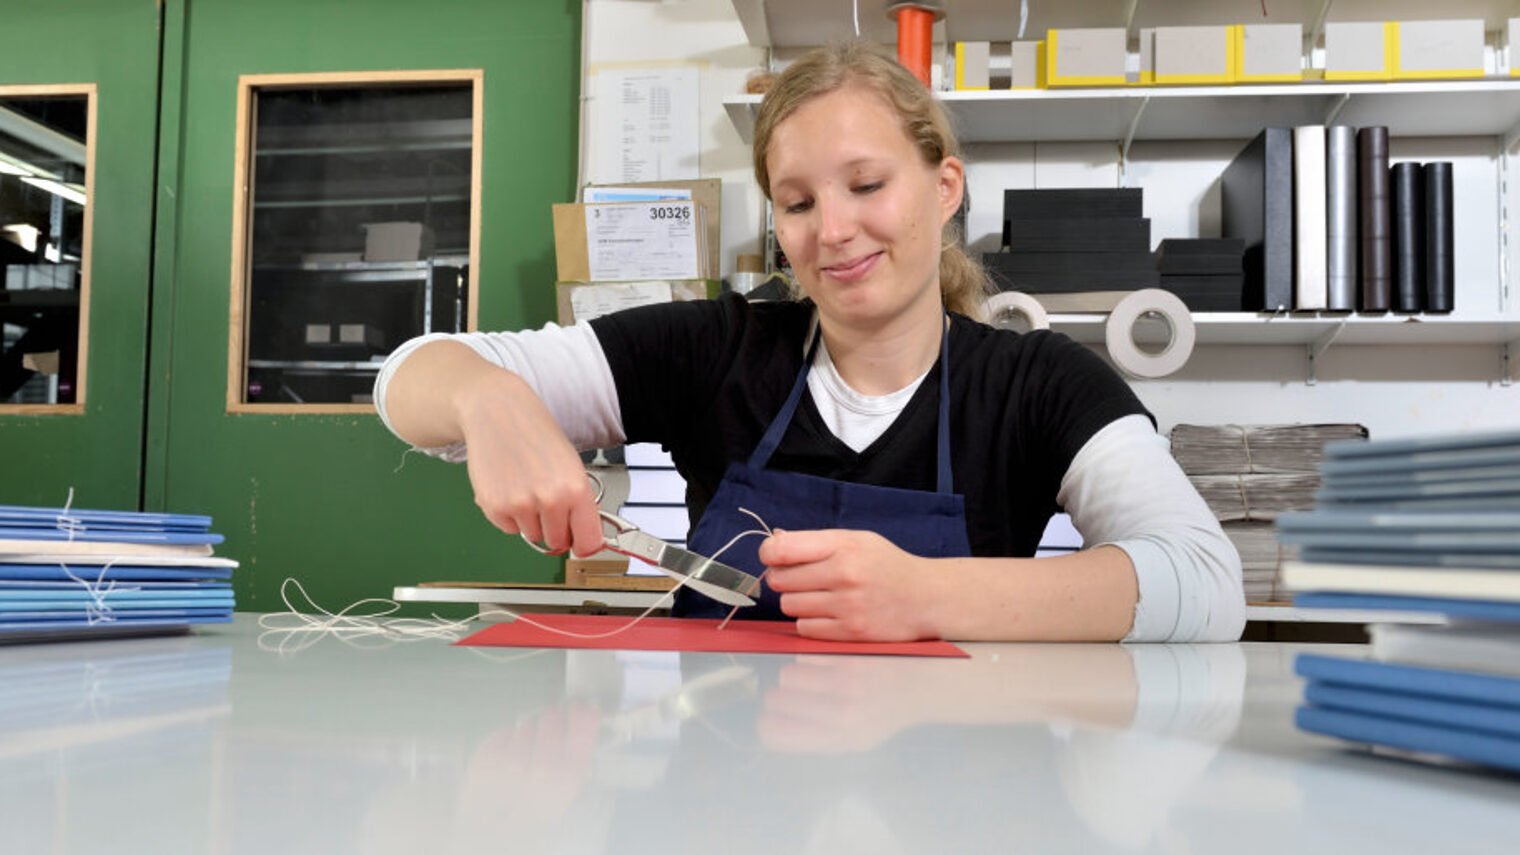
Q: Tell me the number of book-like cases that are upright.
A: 6